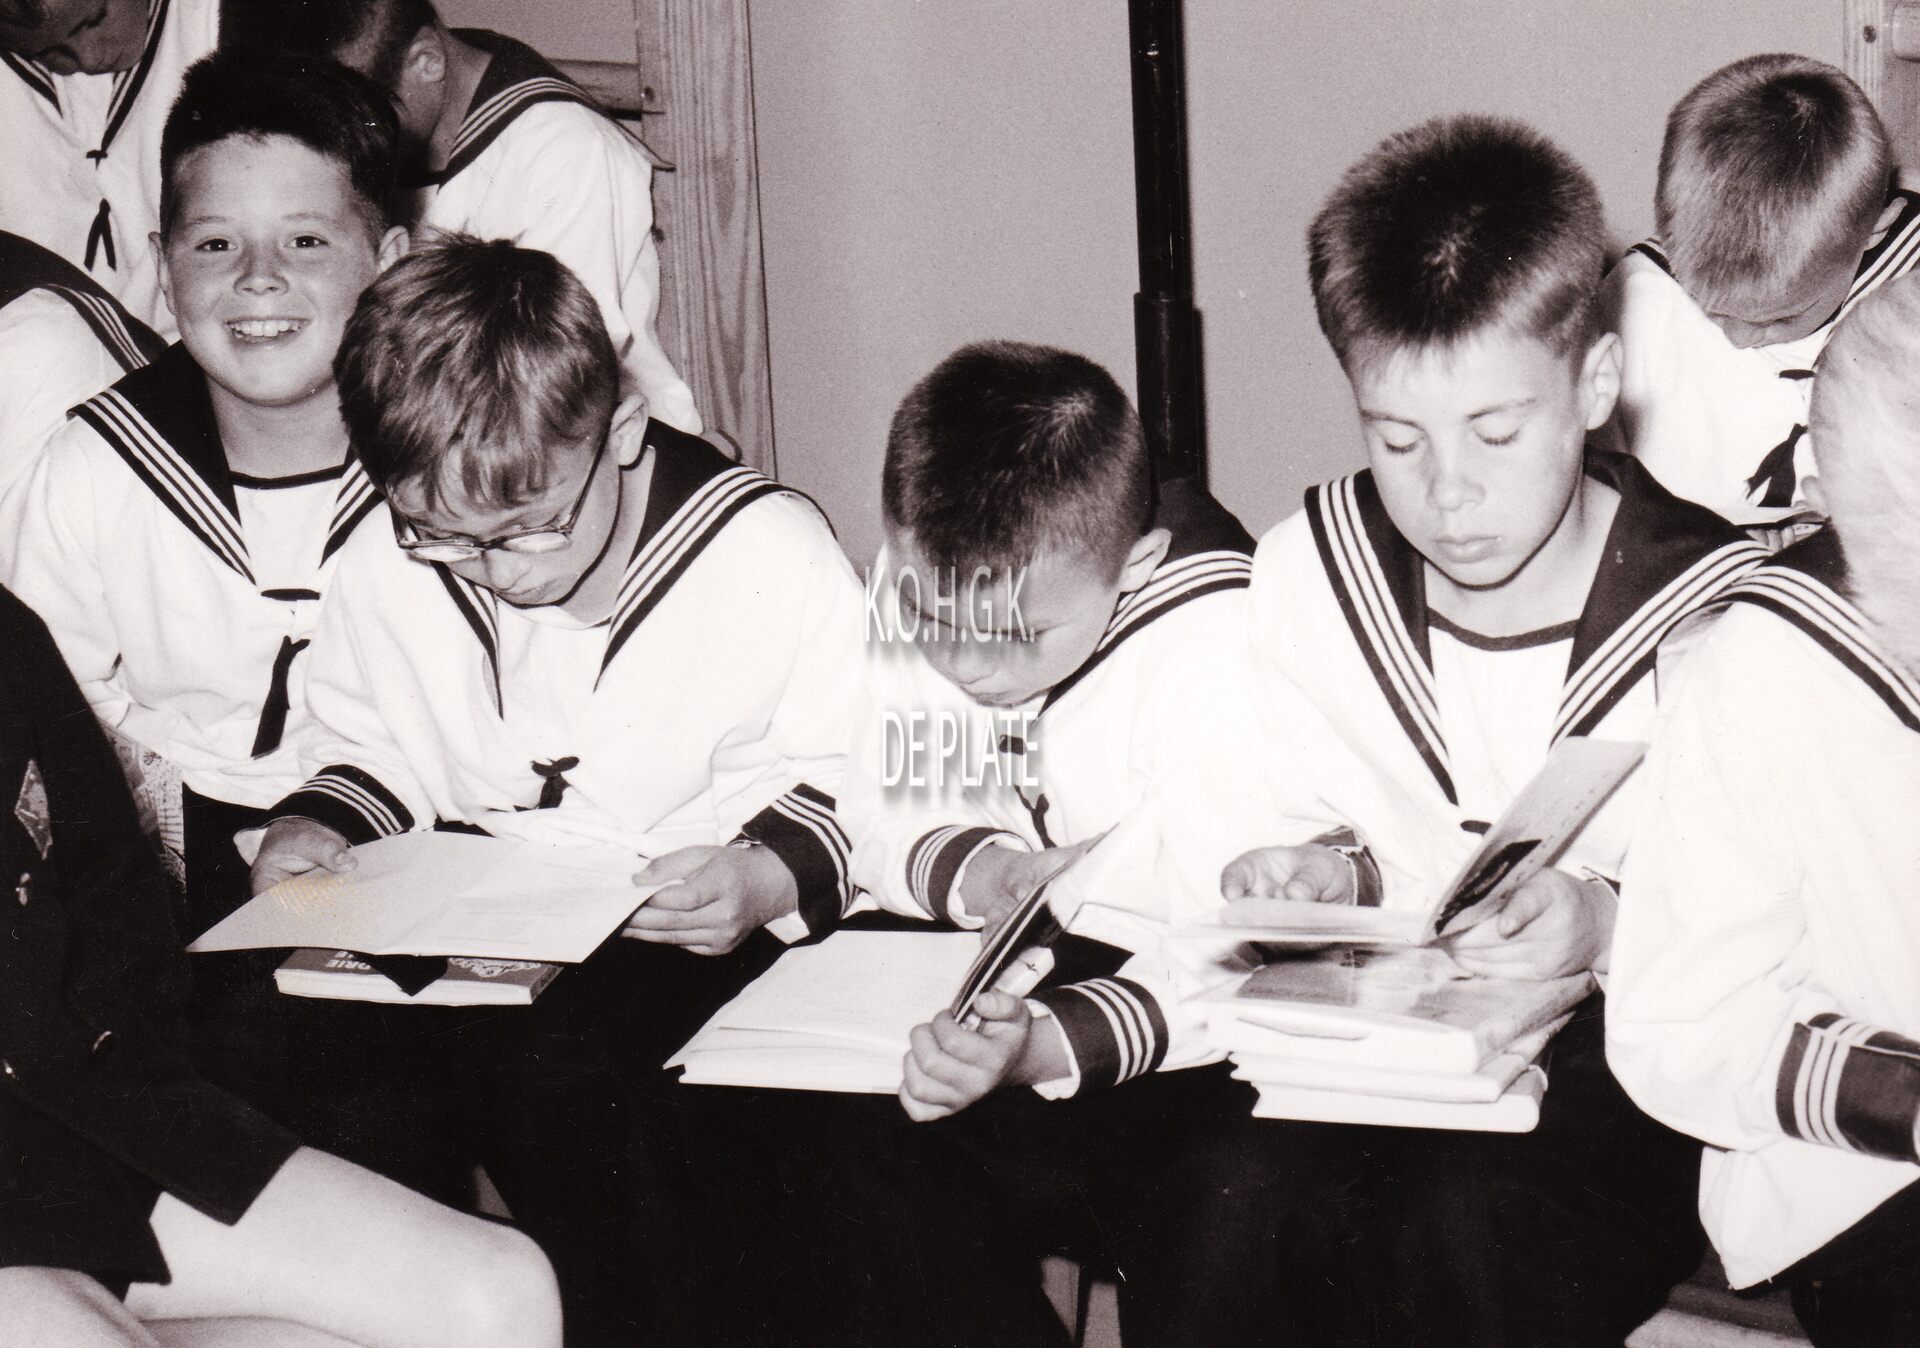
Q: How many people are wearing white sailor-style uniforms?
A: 9